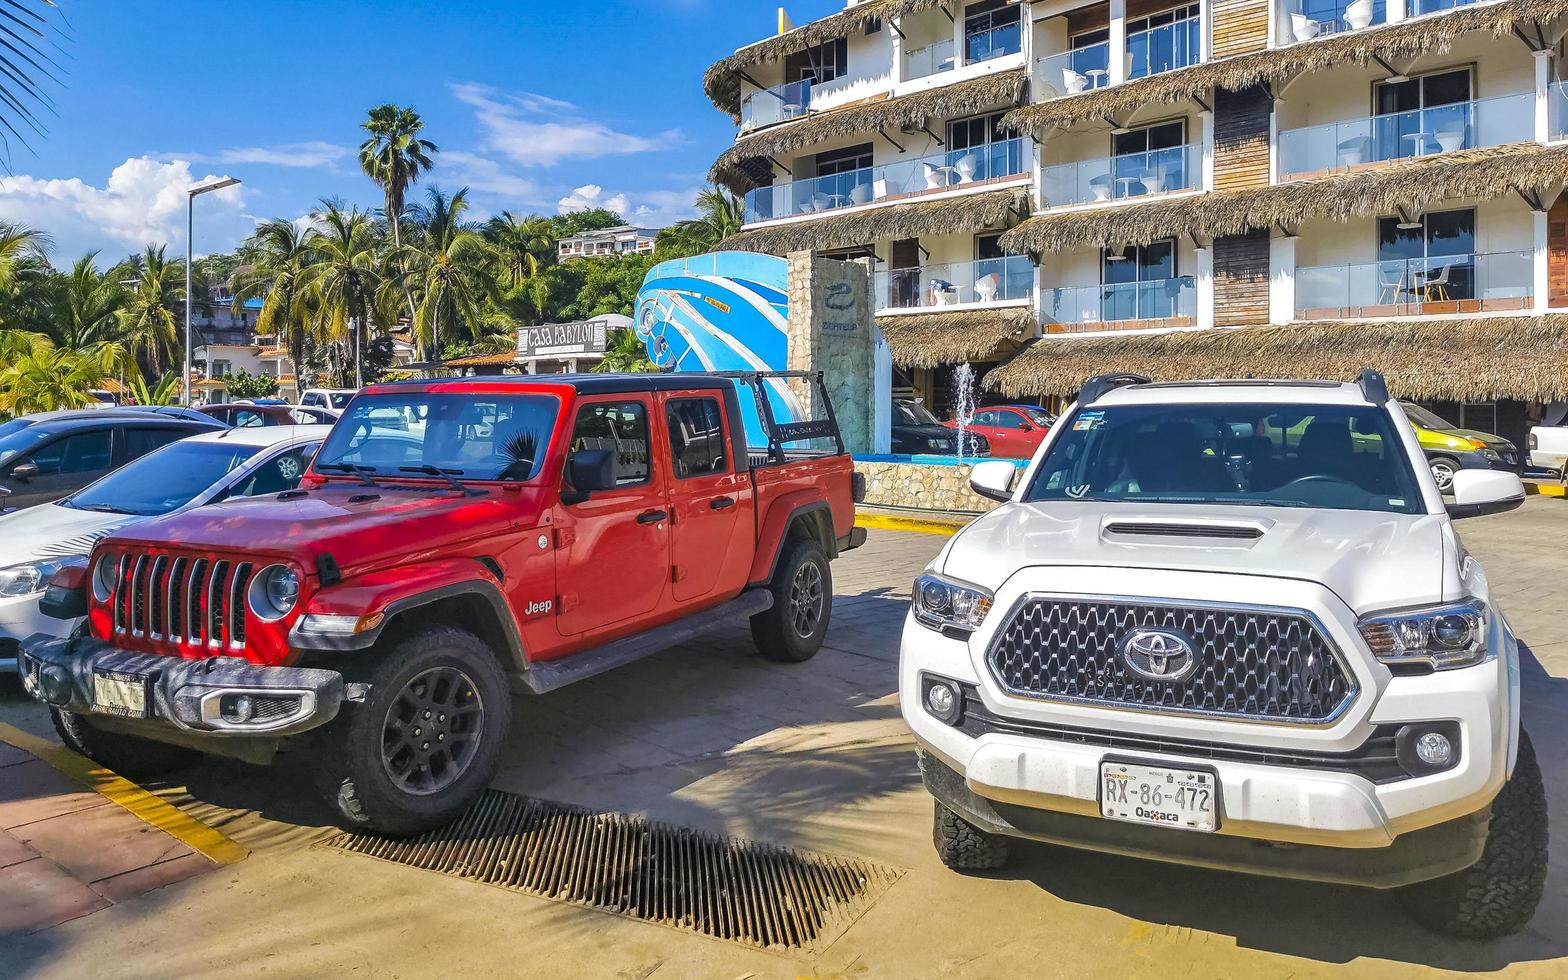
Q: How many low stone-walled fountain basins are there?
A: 1